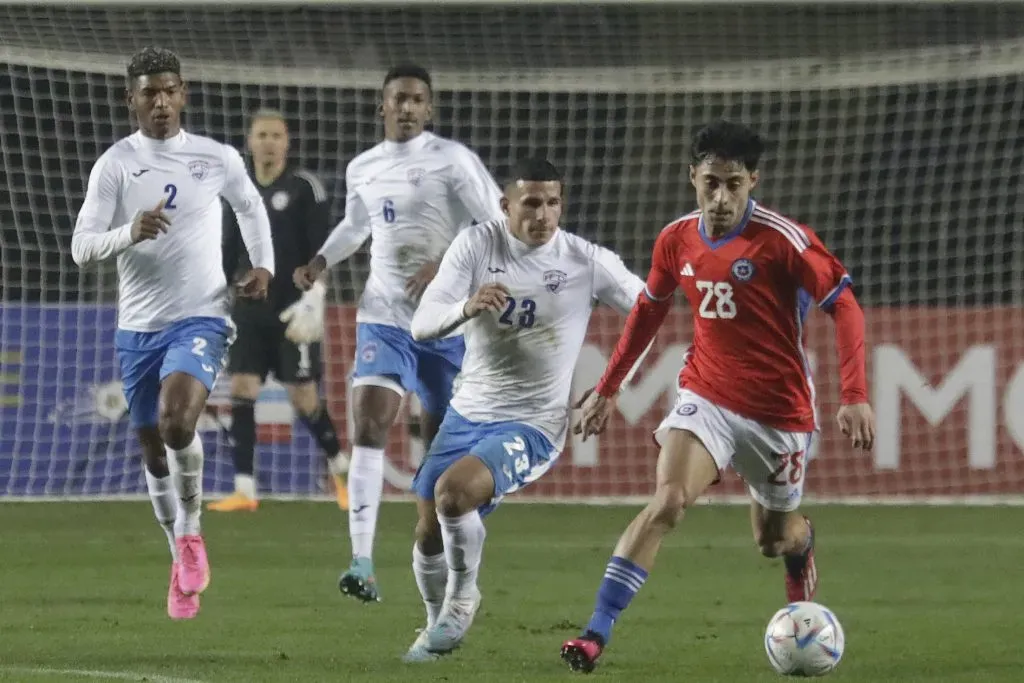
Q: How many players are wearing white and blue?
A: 3